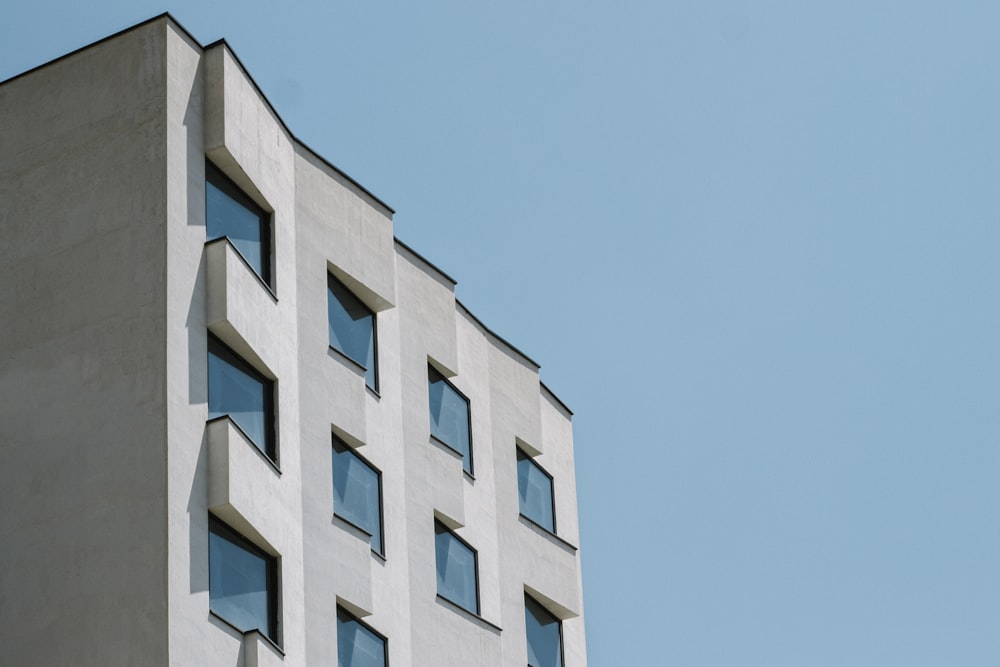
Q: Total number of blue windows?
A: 10